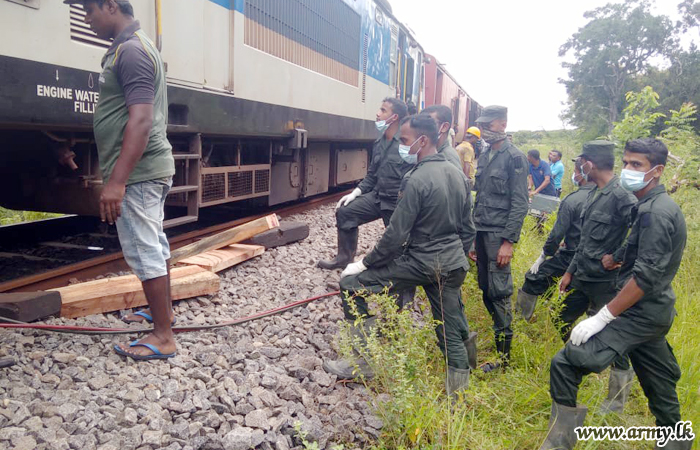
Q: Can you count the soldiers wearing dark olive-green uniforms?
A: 7